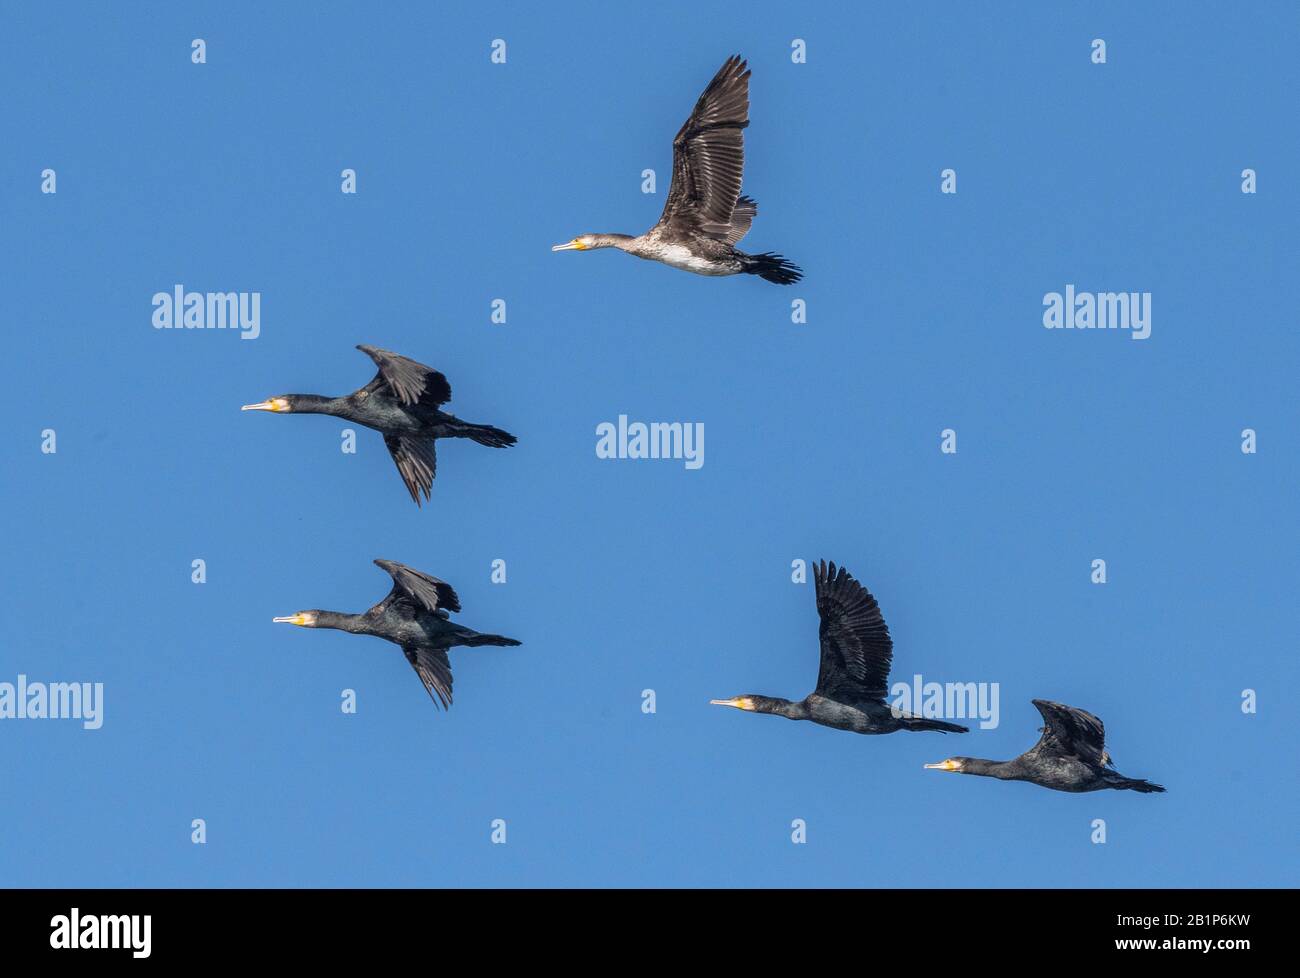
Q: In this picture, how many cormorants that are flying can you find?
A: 5